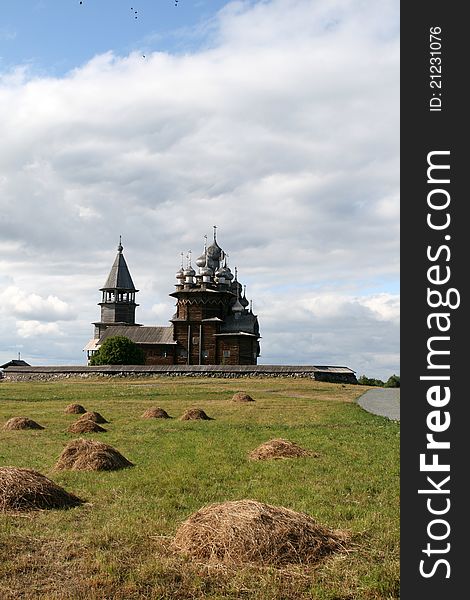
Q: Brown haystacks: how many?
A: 11